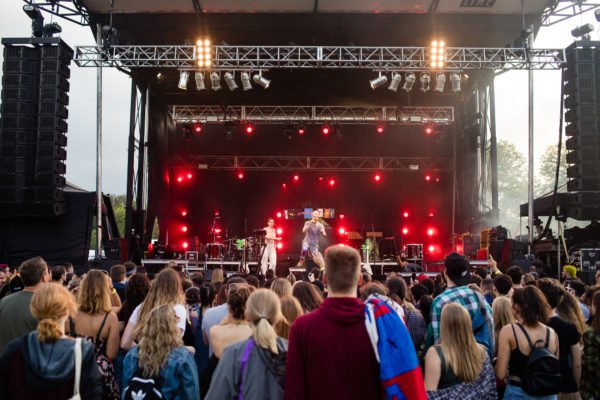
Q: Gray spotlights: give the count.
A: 12